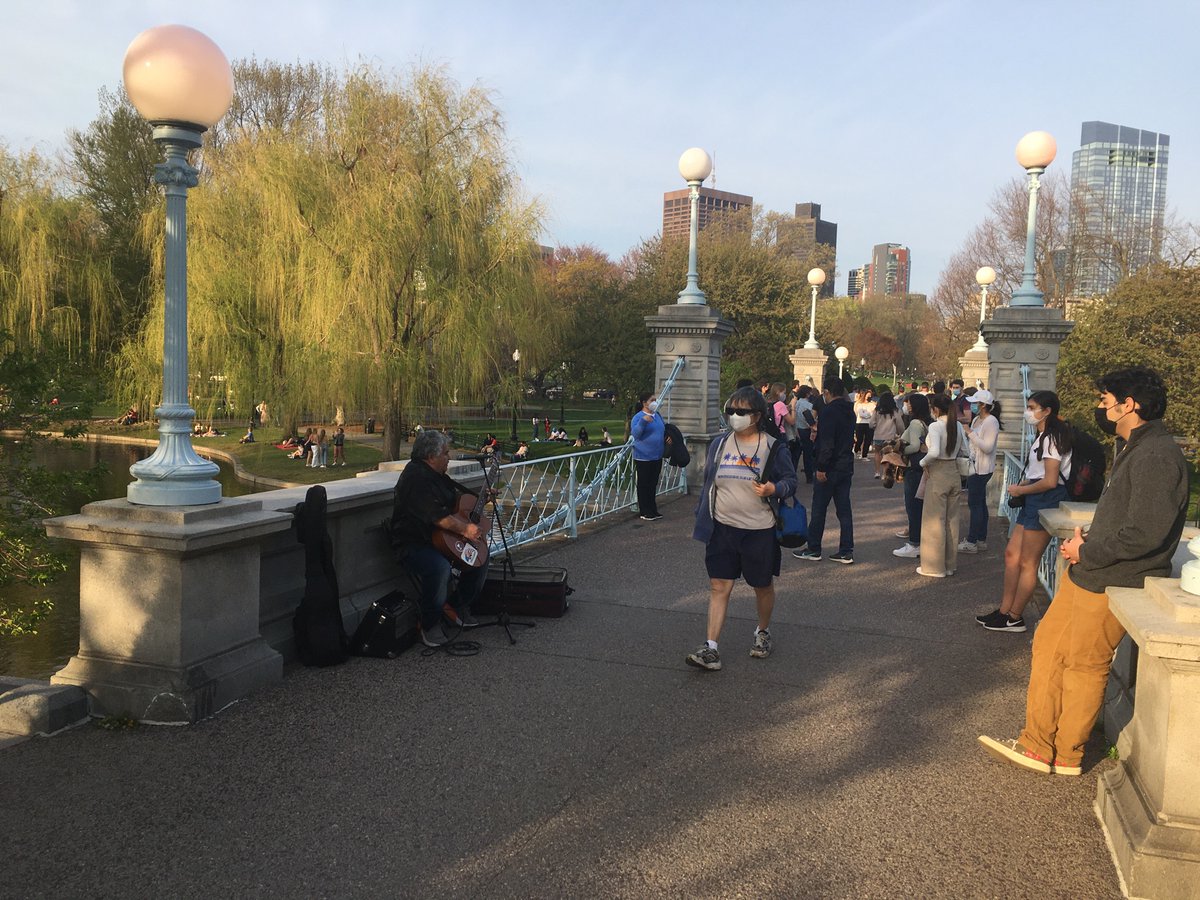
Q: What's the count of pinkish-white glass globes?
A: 6